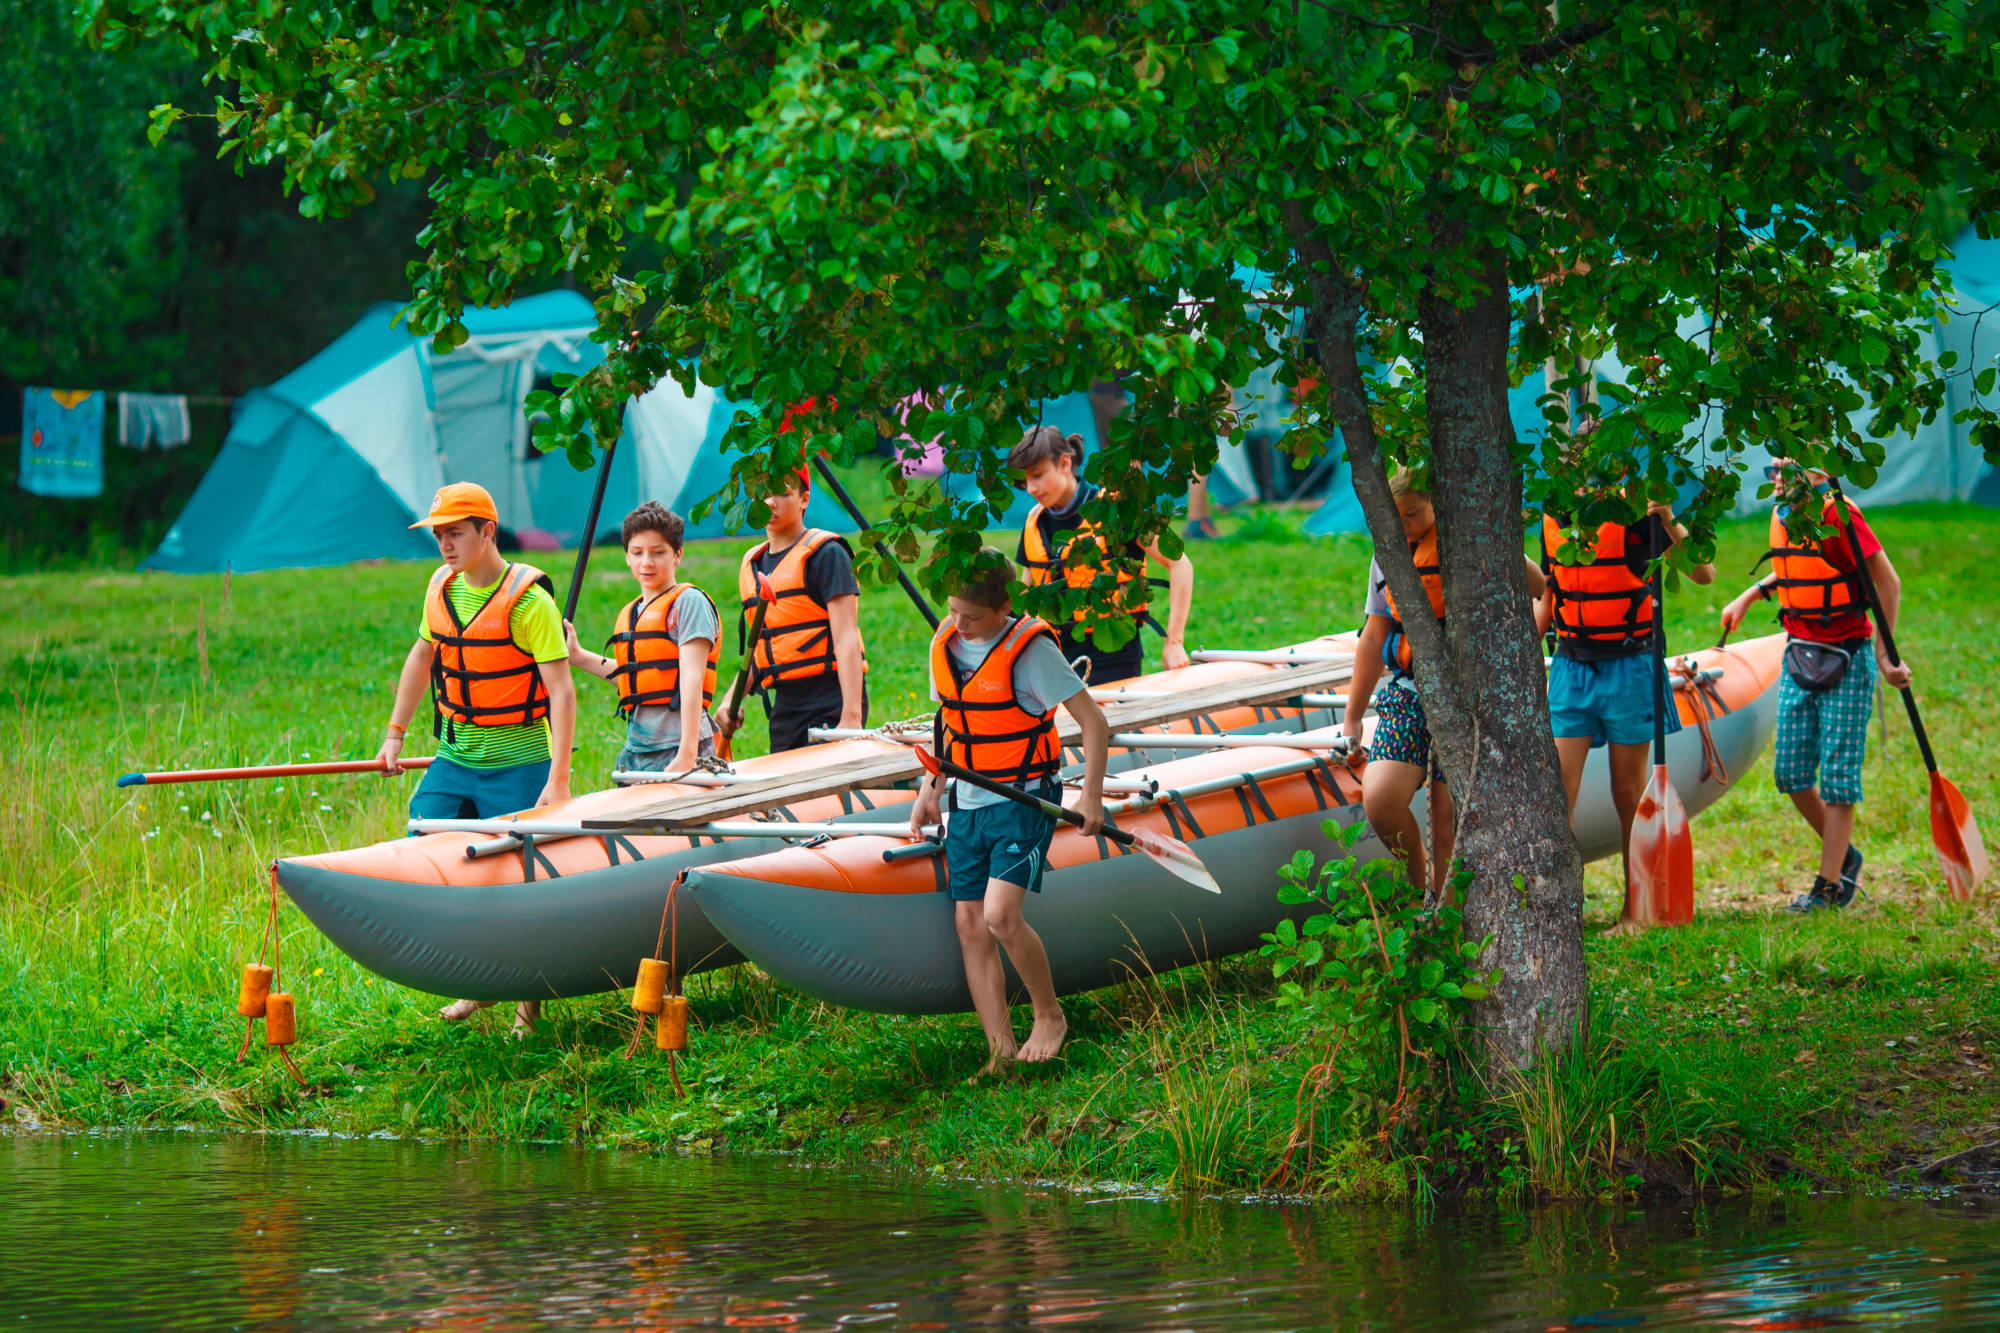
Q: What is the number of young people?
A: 8